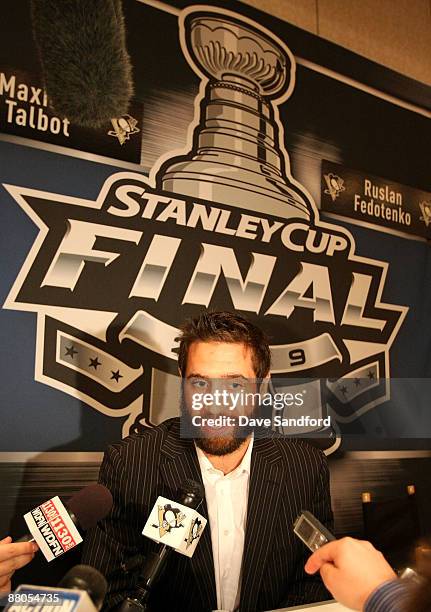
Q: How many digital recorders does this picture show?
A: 1